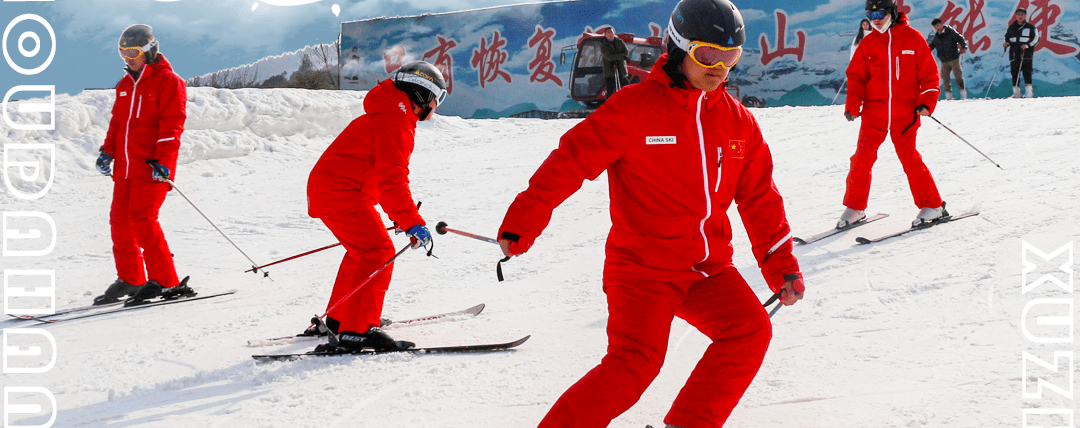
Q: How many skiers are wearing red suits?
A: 4